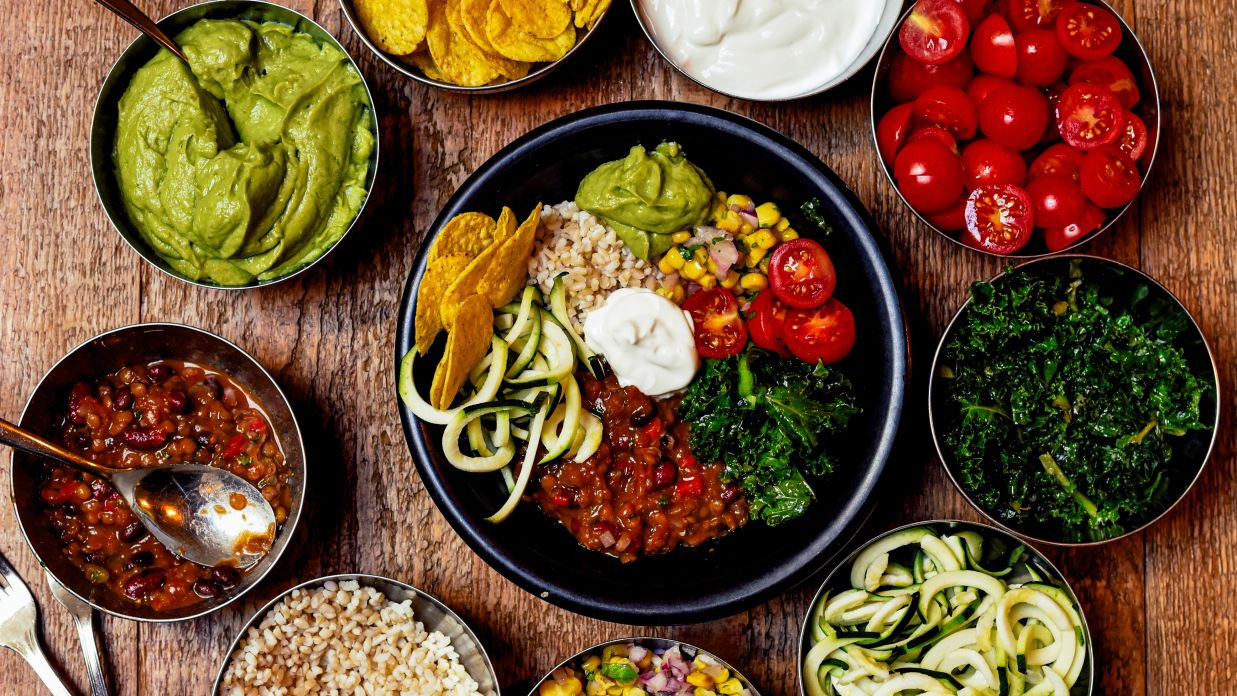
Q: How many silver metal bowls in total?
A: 9